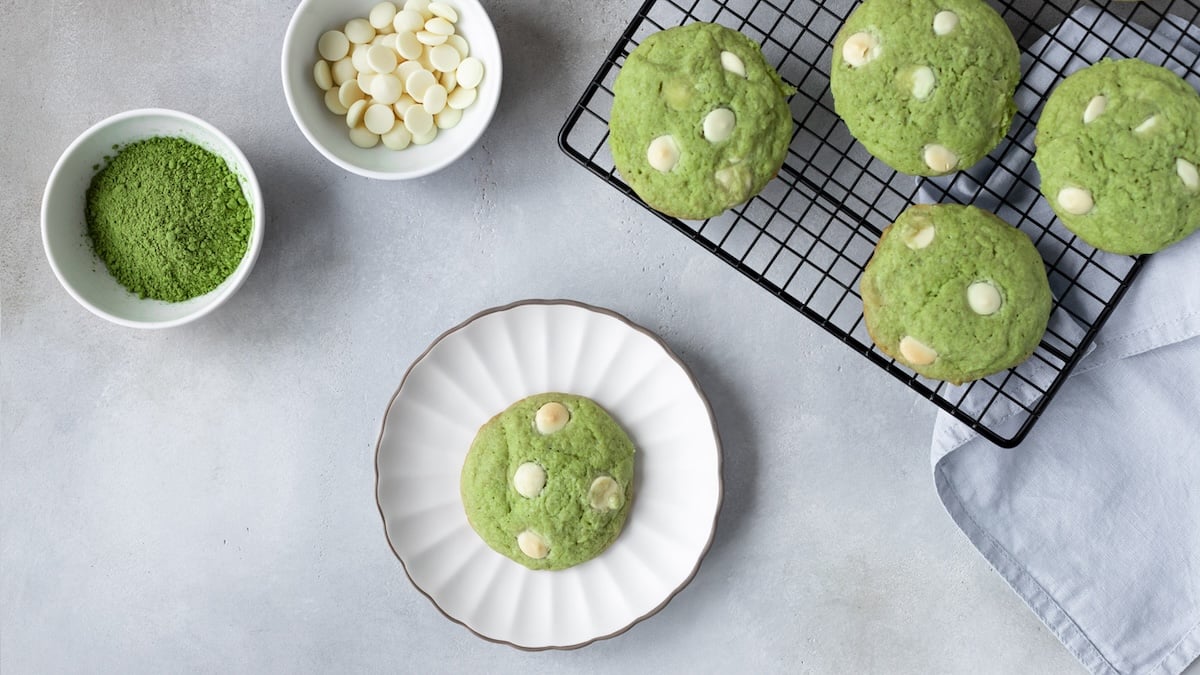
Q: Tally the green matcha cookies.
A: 5